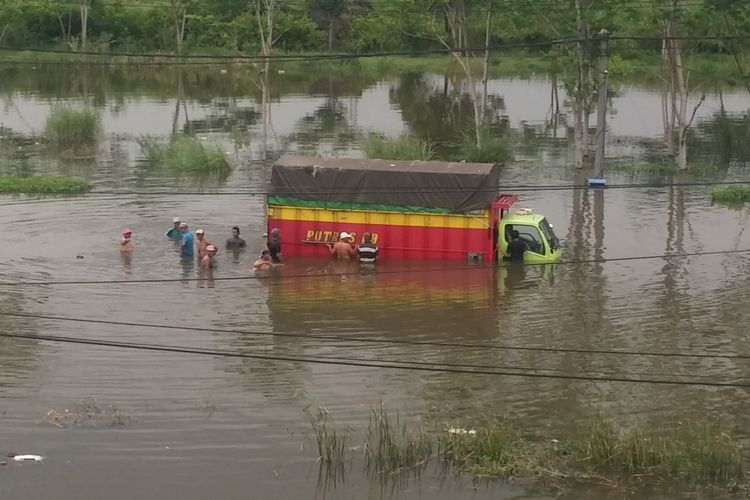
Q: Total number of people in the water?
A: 11